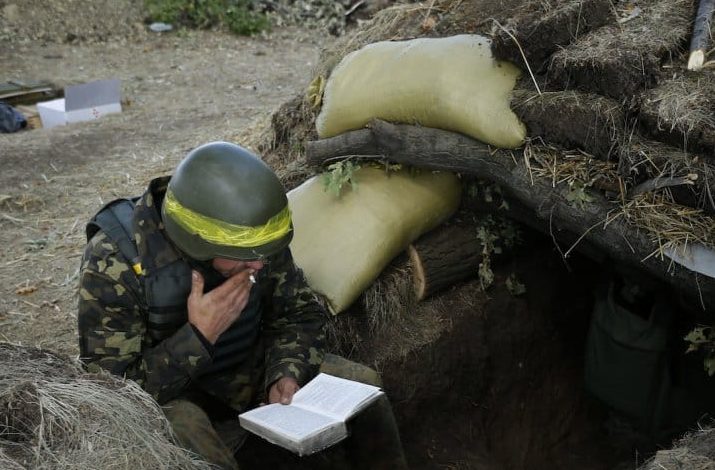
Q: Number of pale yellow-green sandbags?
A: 2